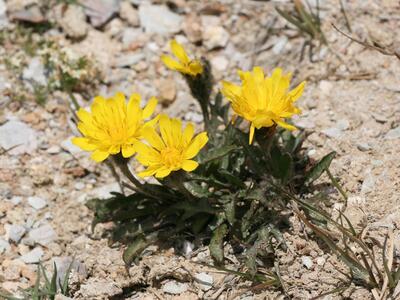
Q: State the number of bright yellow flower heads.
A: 4